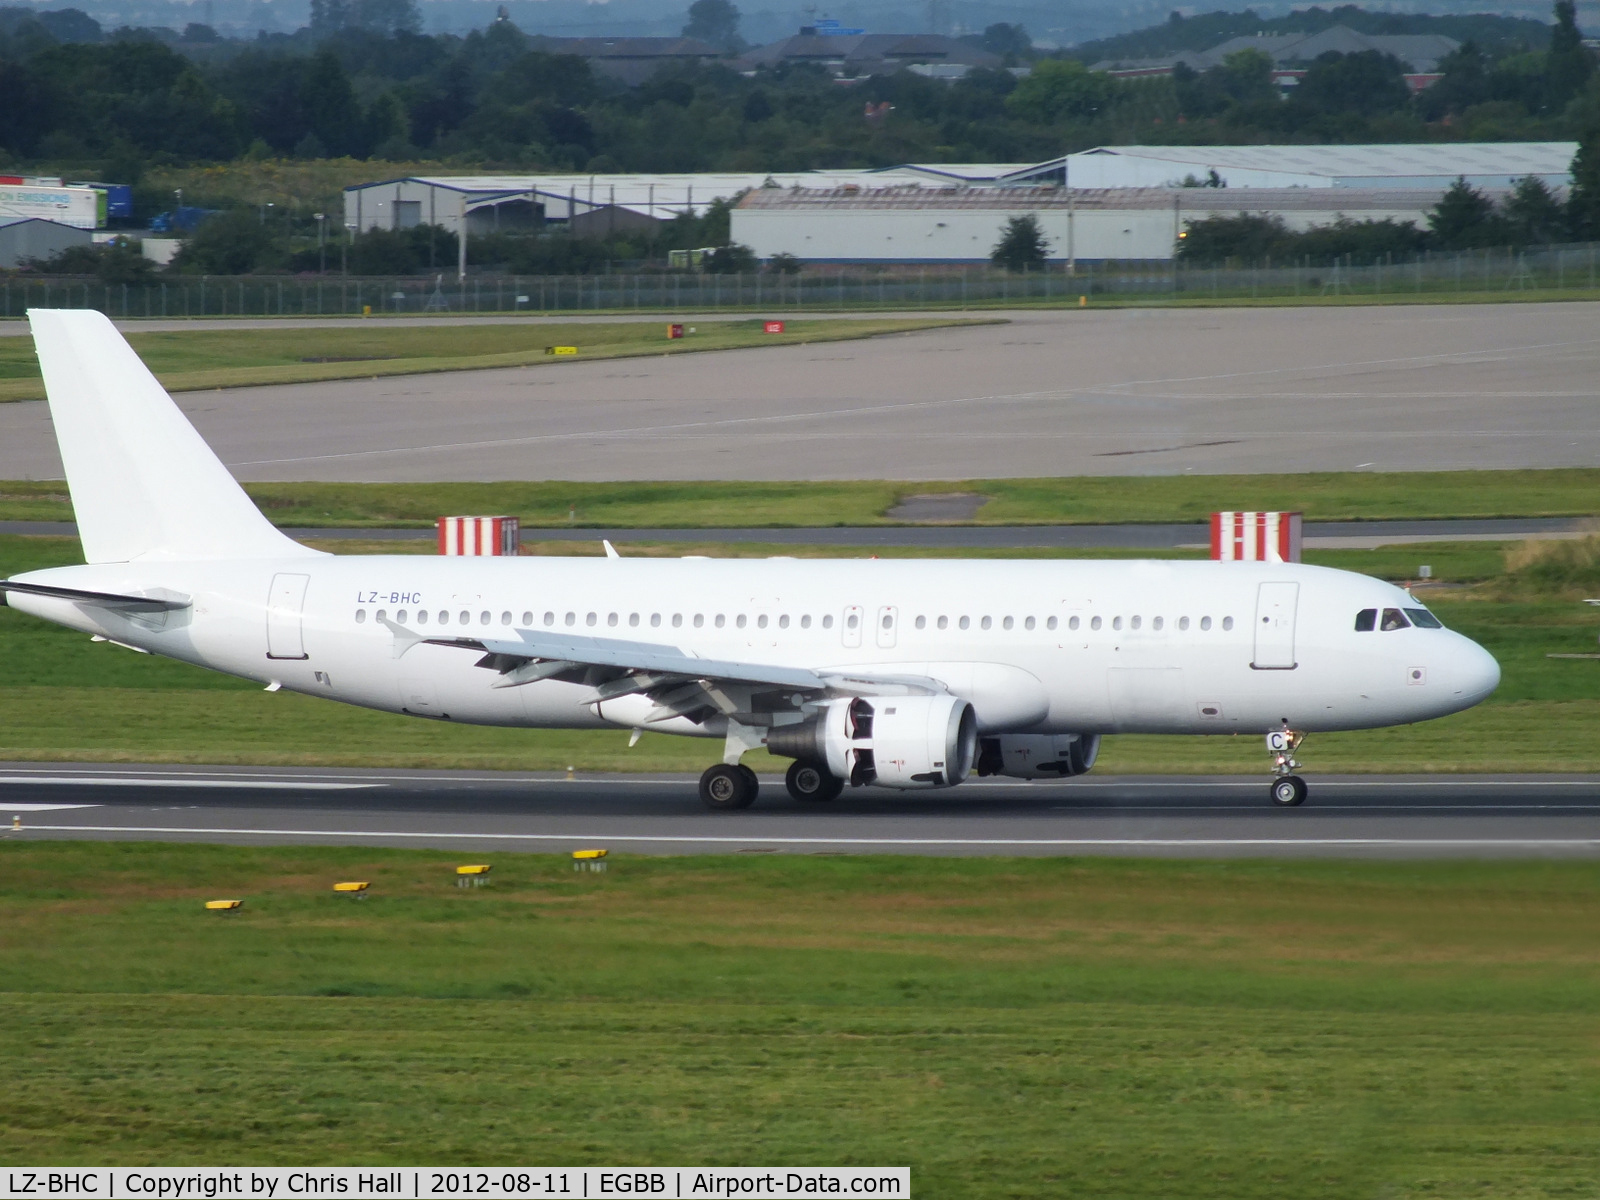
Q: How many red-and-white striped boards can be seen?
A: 2